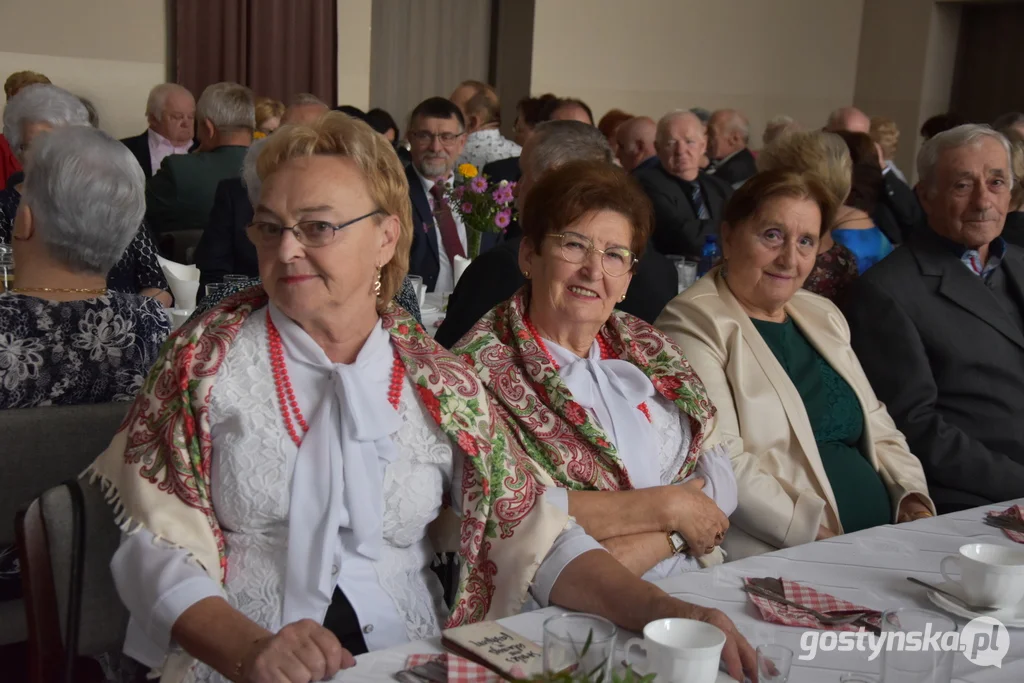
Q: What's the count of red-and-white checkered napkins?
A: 3